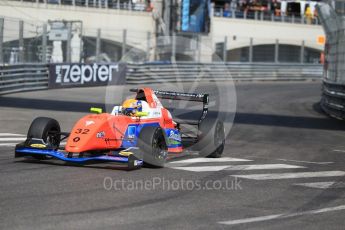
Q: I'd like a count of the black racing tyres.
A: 3